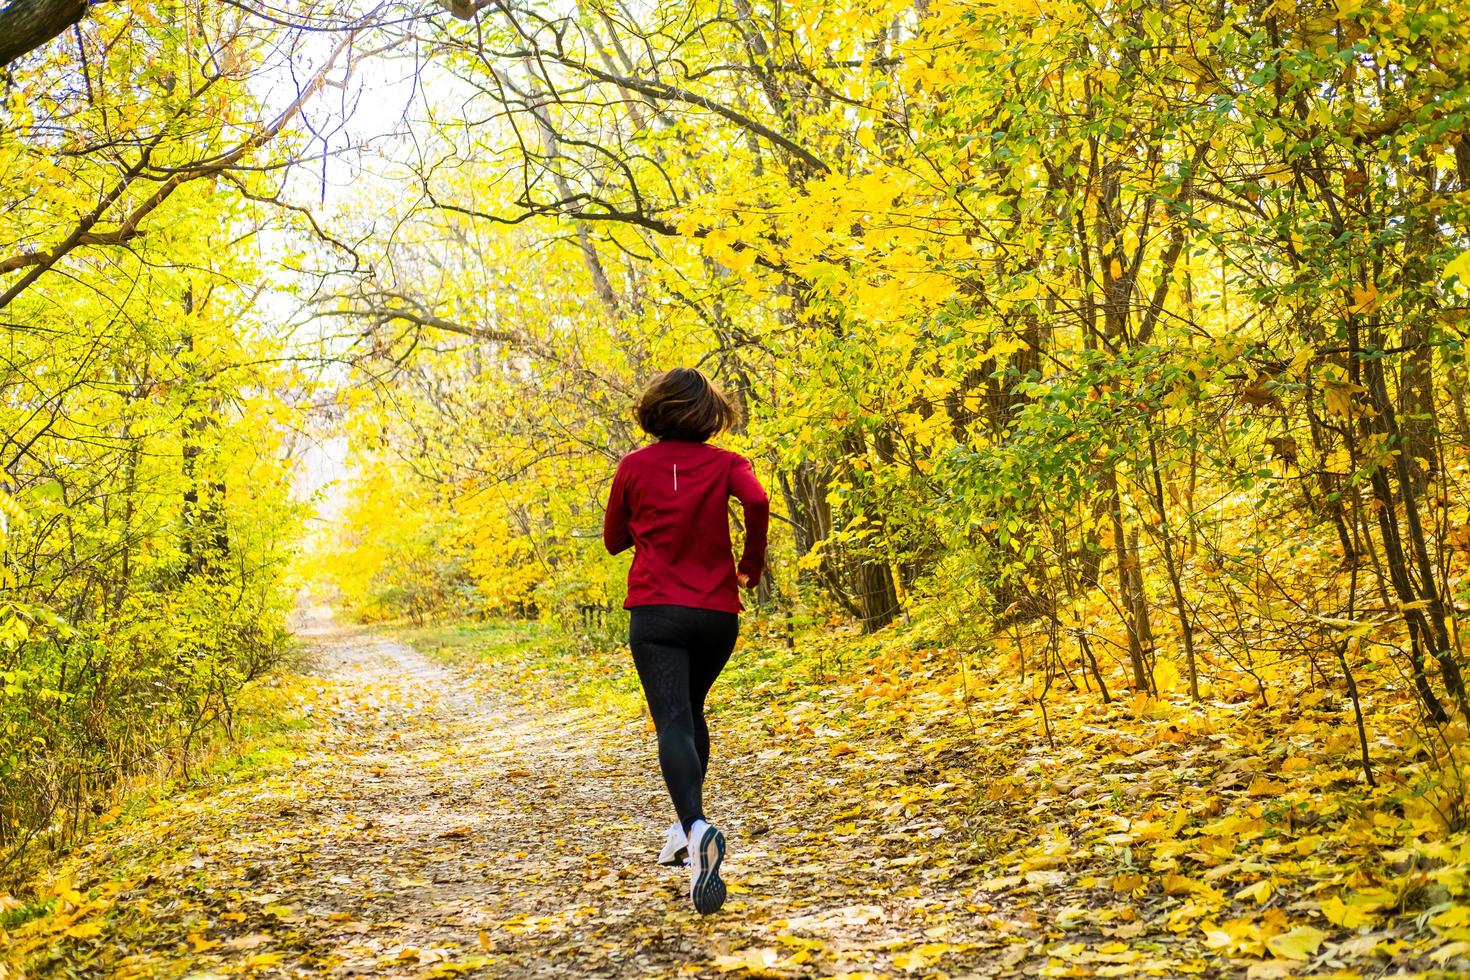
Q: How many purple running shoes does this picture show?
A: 0